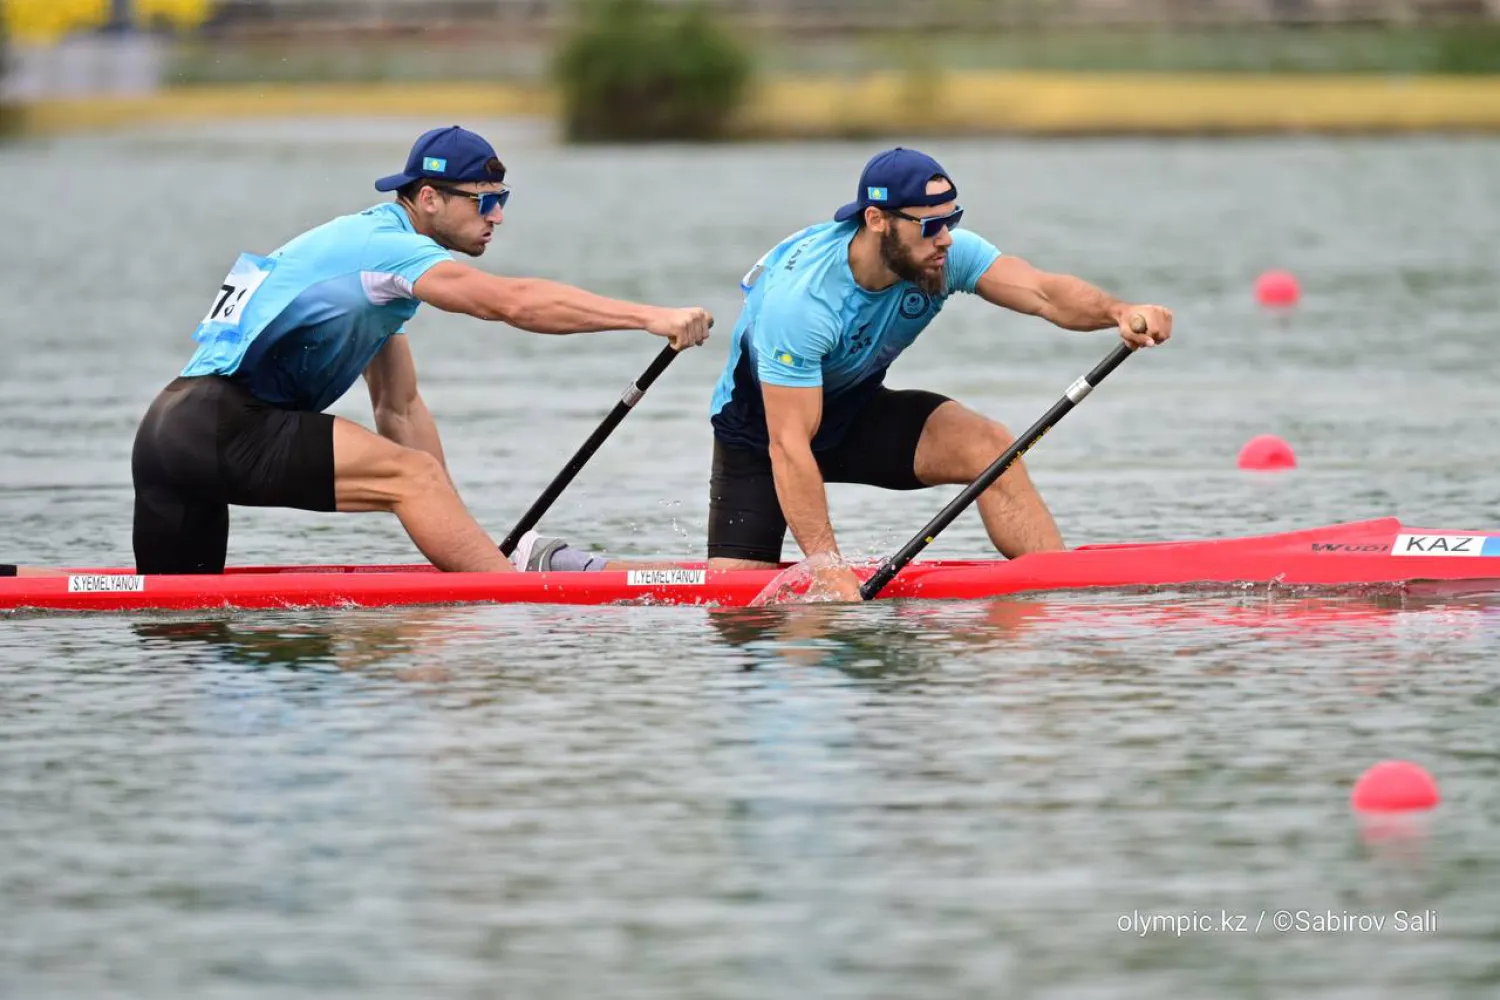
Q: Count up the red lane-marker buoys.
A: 3